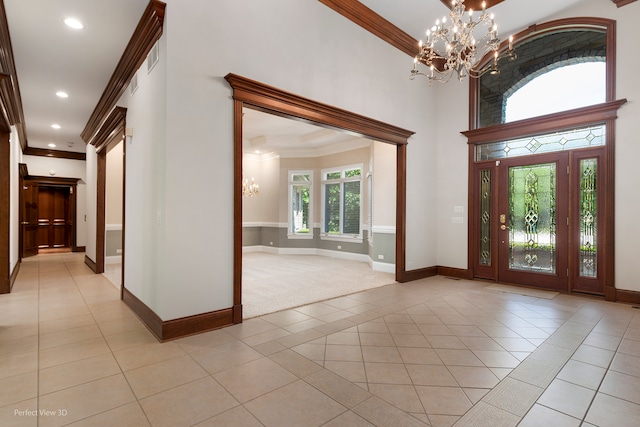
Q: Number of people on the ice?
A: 0